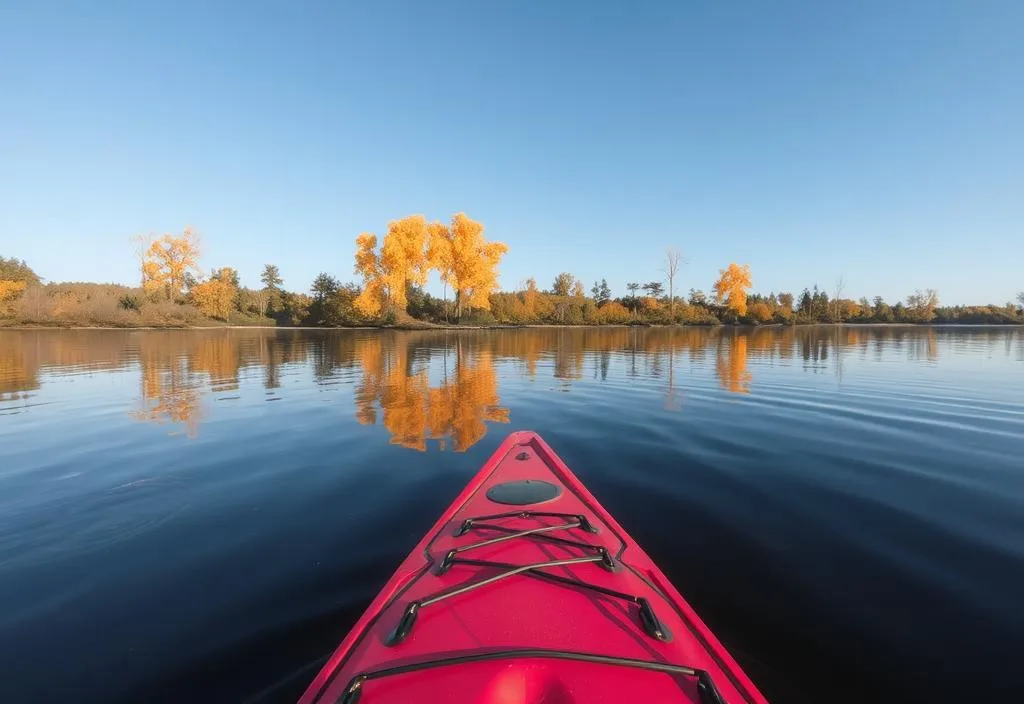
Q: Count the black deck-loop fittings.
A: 8